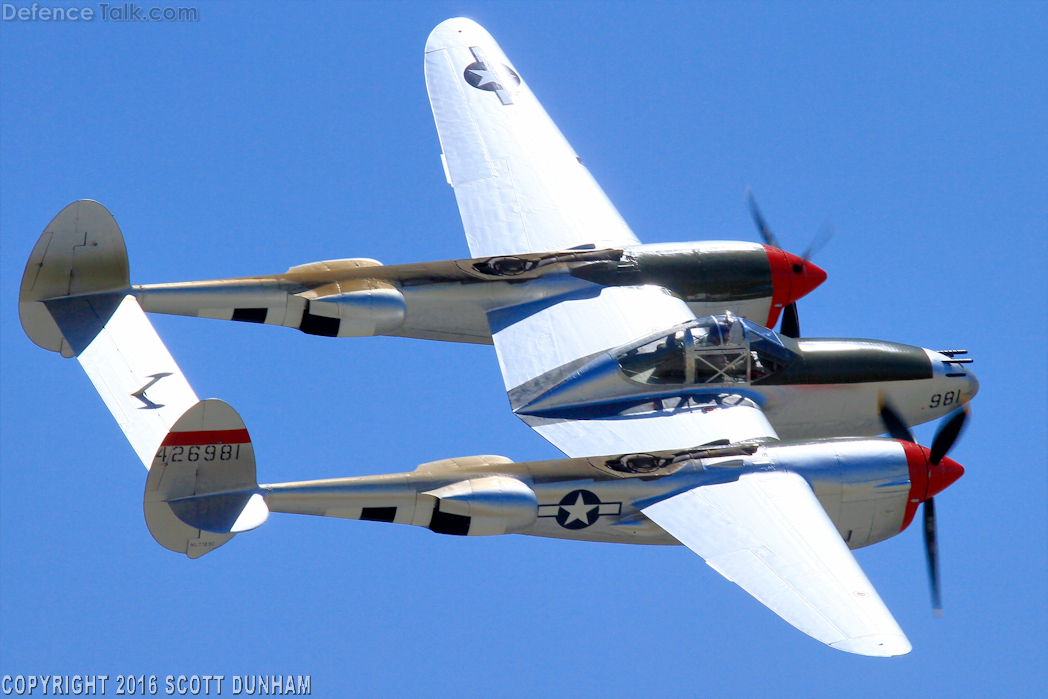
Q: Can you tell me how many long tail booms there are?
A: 2